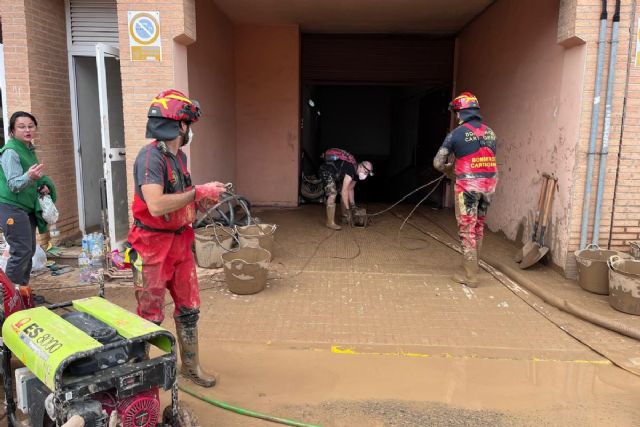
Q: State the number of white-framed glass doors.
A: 1